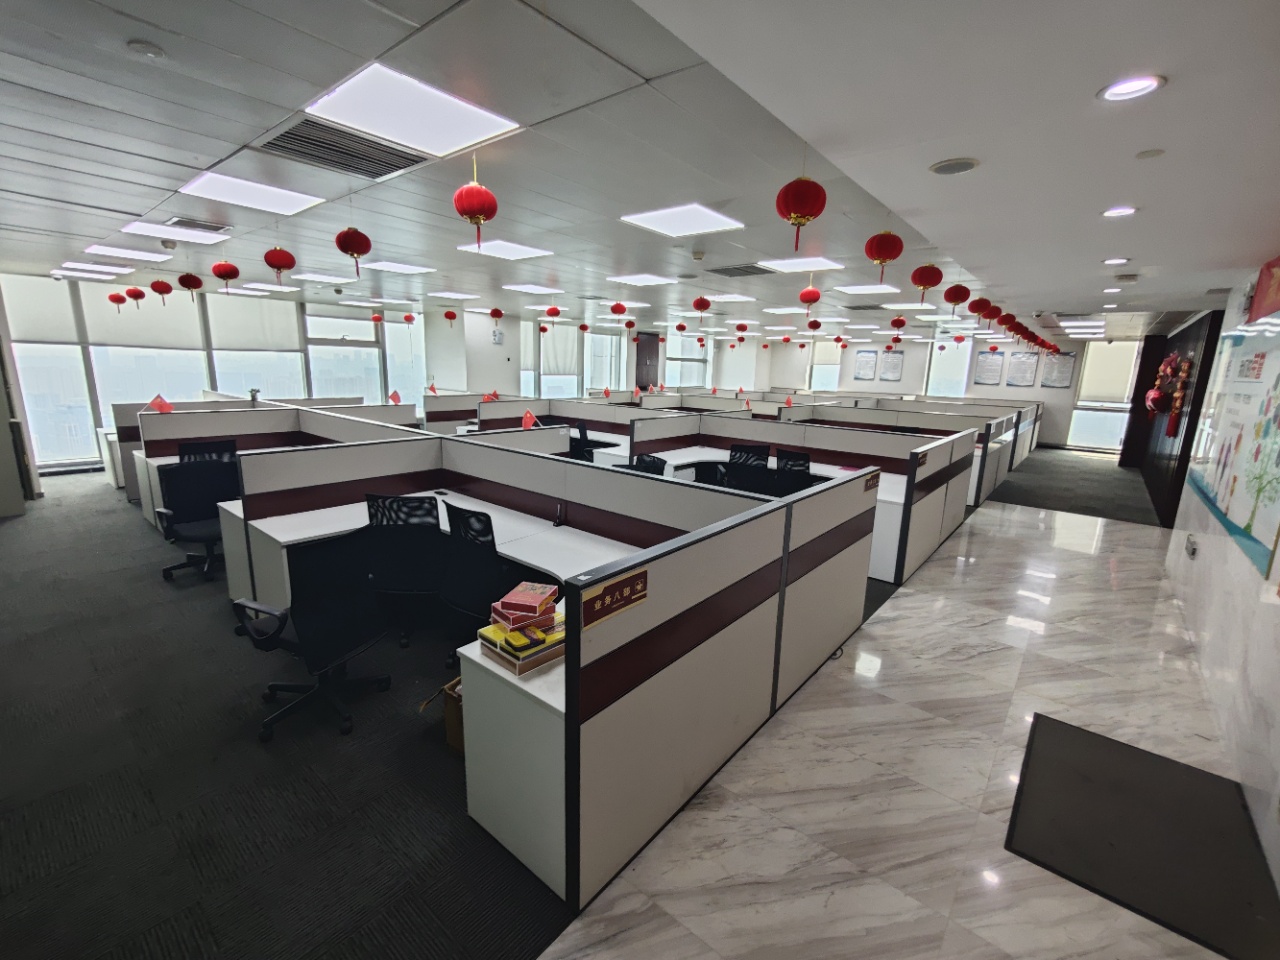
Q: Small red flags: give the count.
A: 14